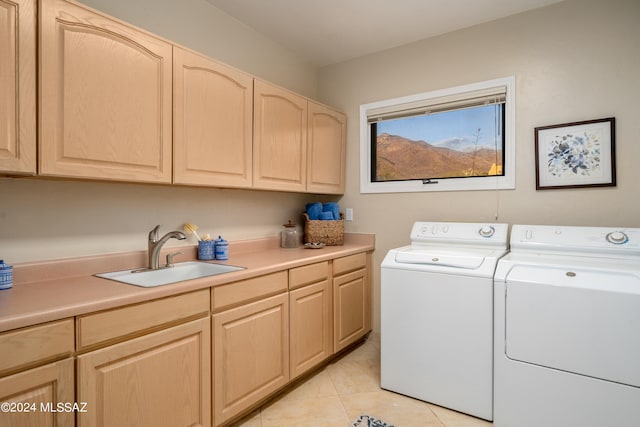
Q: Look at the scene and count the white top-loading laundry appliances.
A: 1